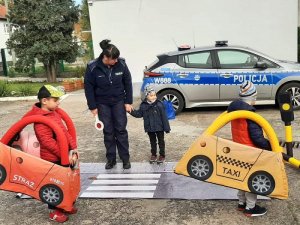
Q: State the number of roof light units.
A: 2